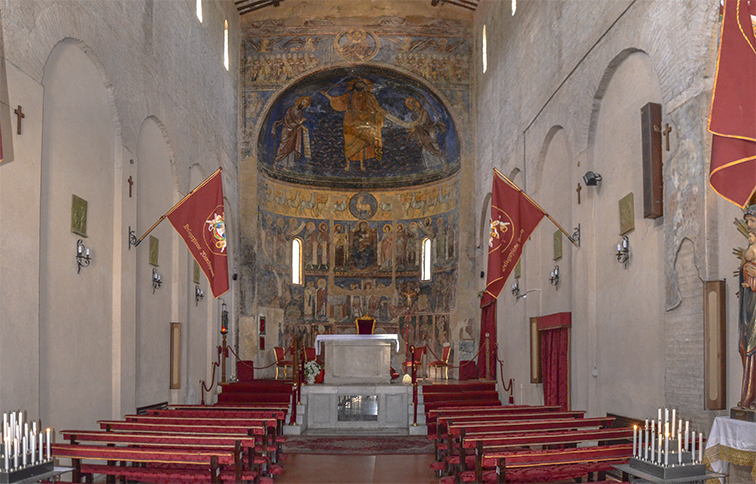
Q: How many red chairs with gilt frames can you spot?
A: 5